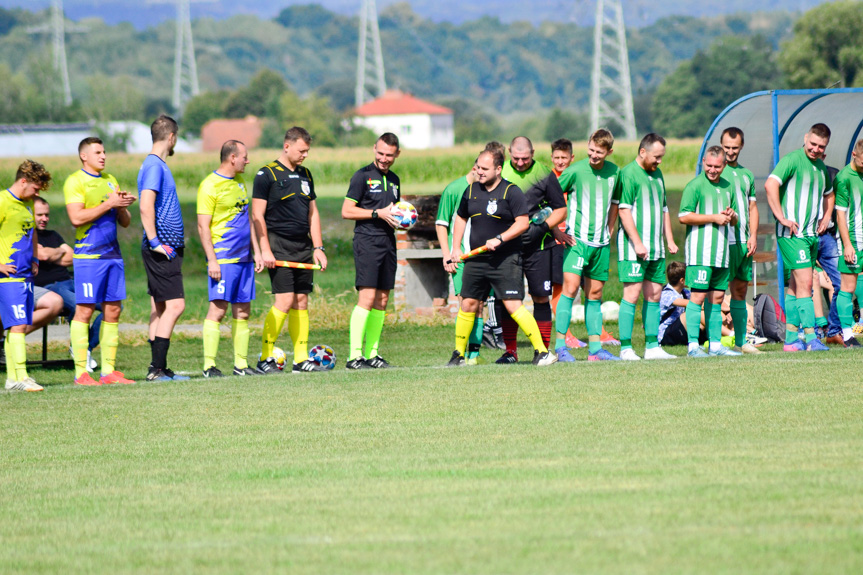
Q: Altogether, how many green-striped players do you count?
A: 7